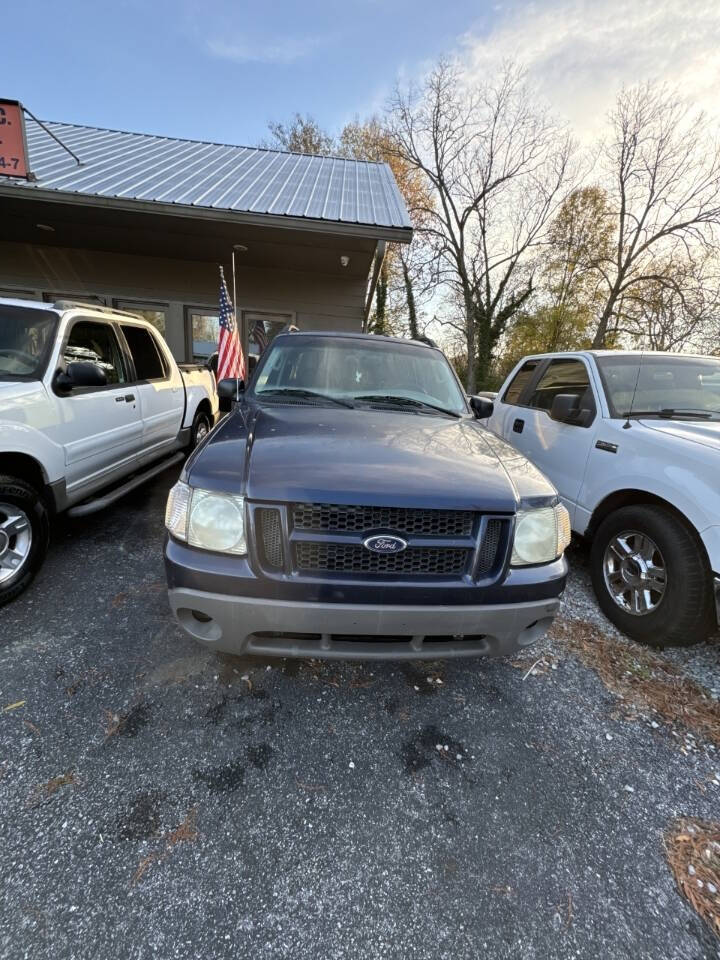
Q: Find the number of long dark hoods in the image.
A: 1